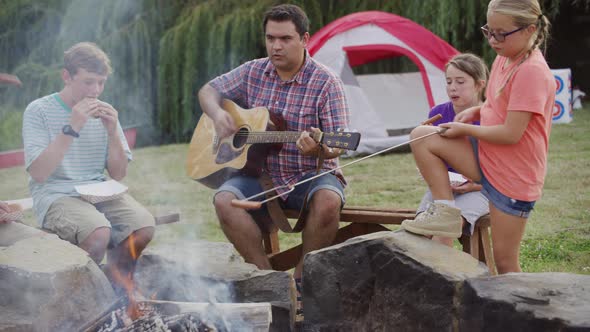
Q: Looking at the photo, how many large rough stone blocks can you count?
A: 4